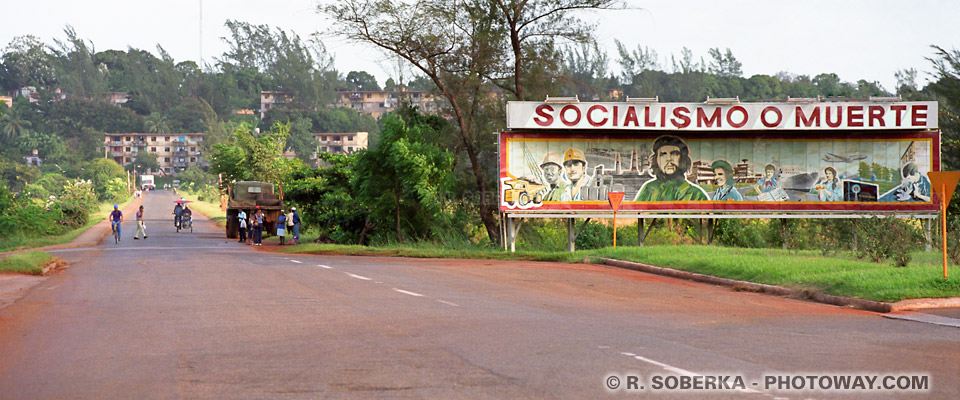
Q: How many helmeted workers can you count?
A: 2